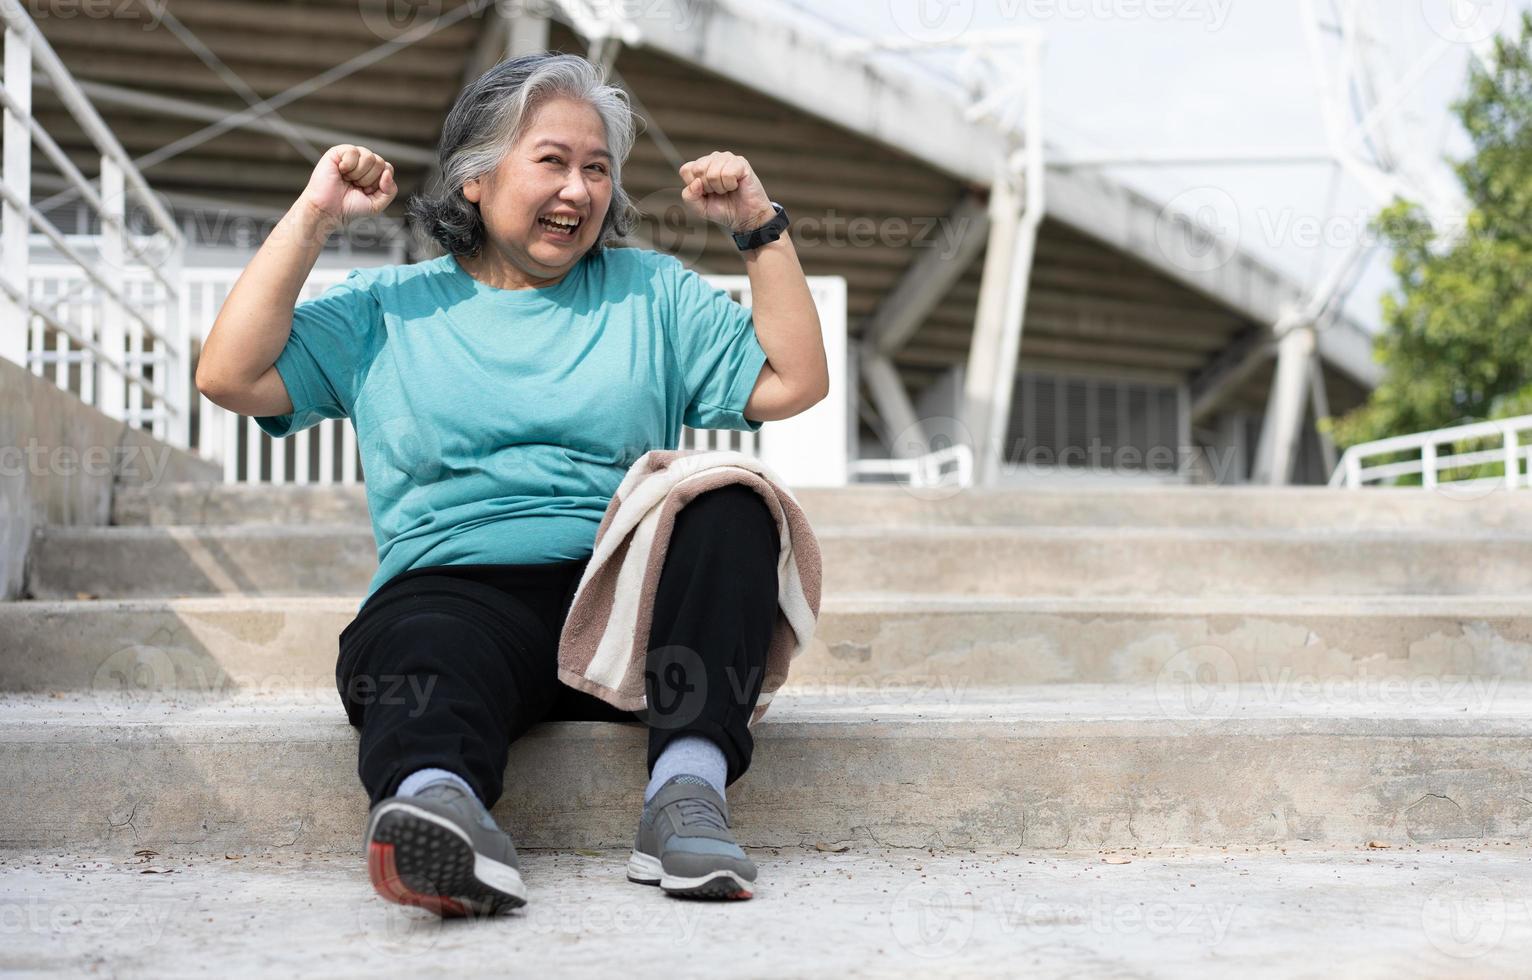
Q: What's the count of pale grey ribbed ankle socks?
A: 2